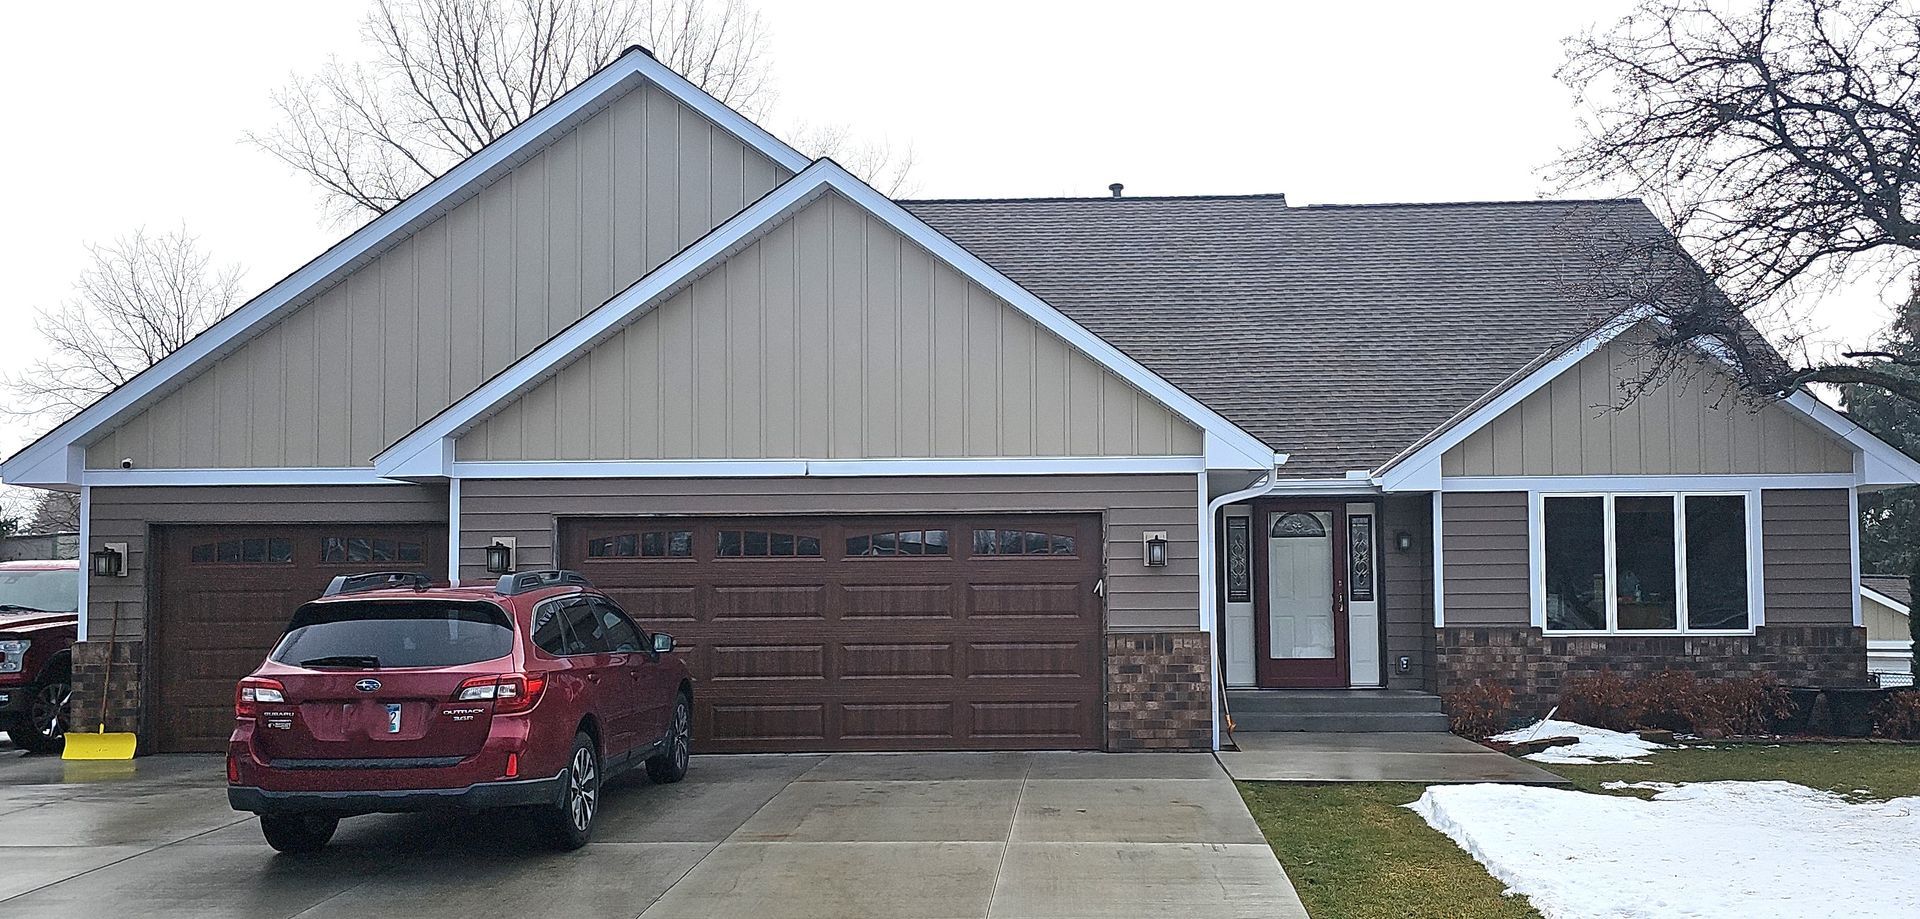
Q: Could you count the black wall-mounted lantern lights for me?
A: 4